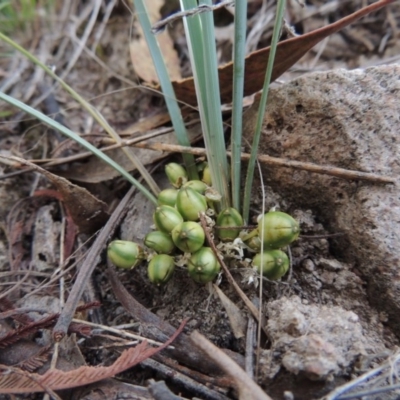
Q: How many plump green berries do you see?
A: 14